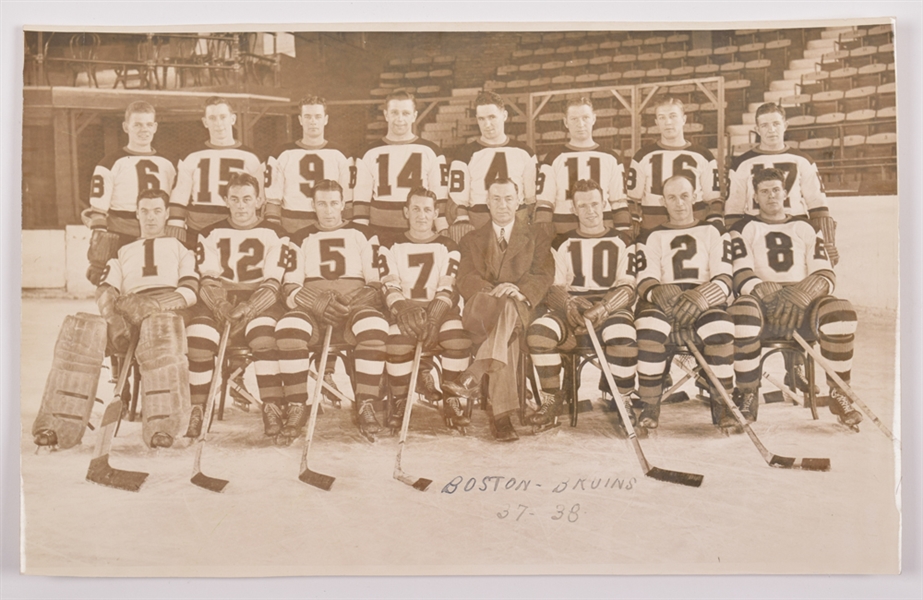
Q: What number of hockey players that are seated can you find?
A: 7